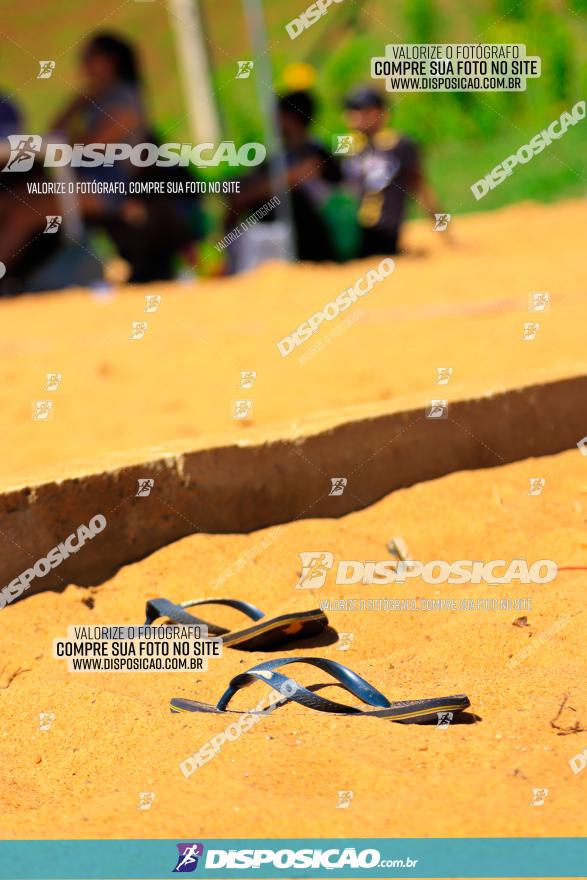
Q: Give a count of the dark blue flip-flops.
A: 2